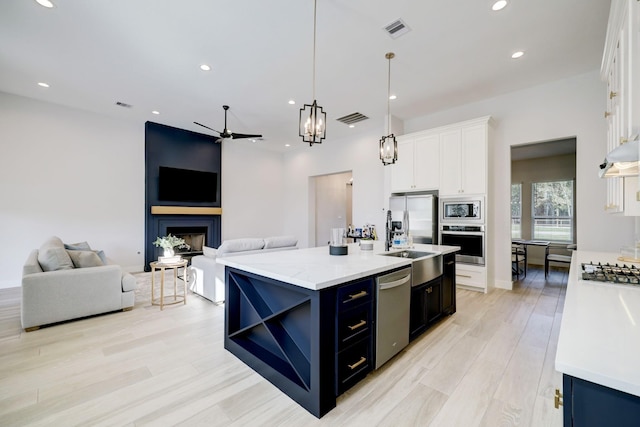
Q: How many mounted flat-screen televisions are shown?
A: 1